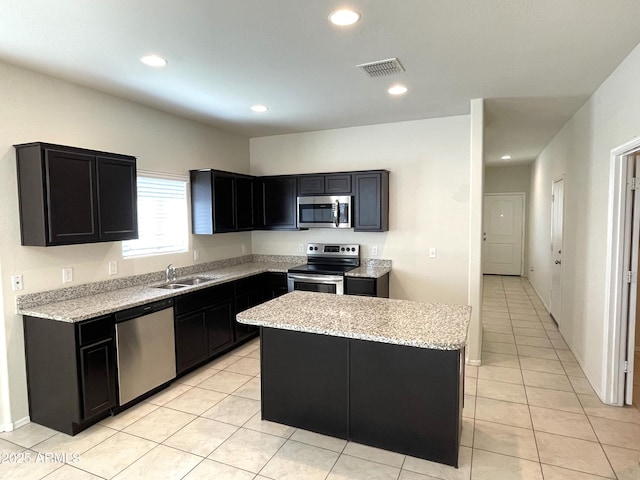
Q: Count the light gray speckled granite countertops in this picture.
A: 3